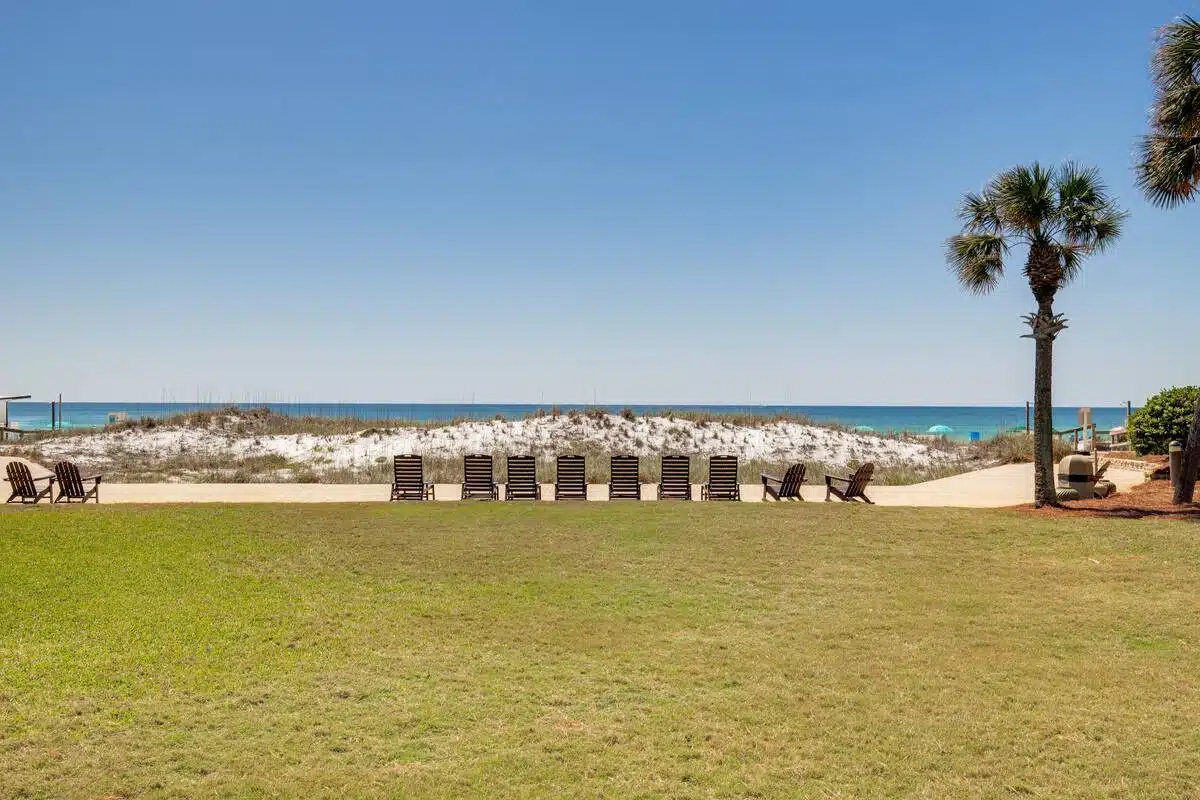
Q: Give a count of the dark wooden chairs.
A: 11